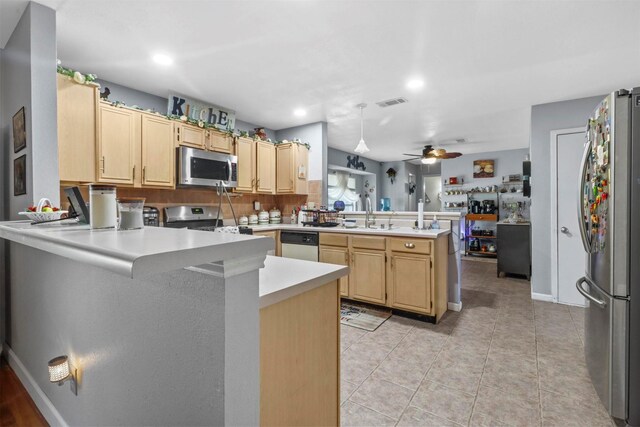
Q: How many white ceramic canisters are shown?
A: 4